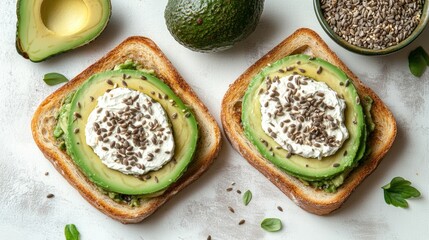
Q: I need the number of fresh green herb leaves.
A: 6